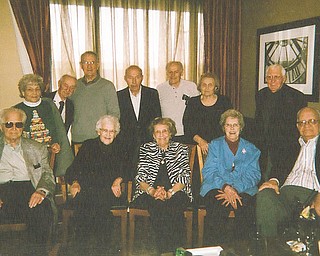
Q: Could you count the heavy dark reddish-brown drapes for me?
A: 2